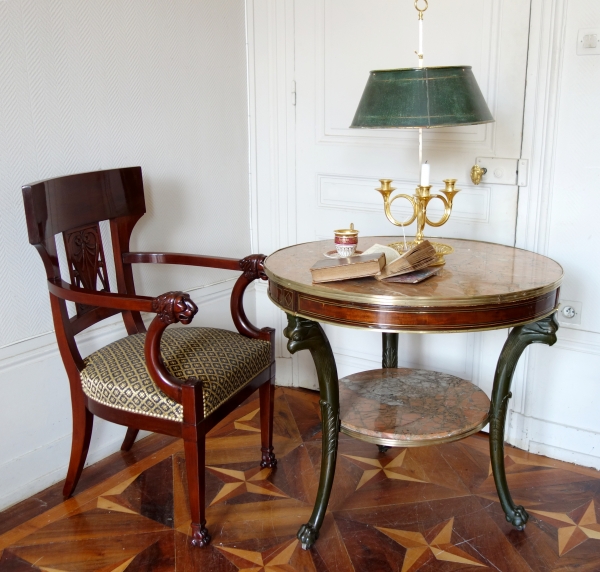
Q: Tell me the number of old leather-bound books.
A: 2